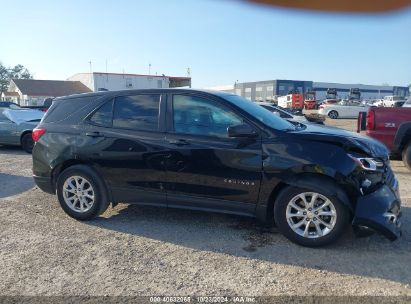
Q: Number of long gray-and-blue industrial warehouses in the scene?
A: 1